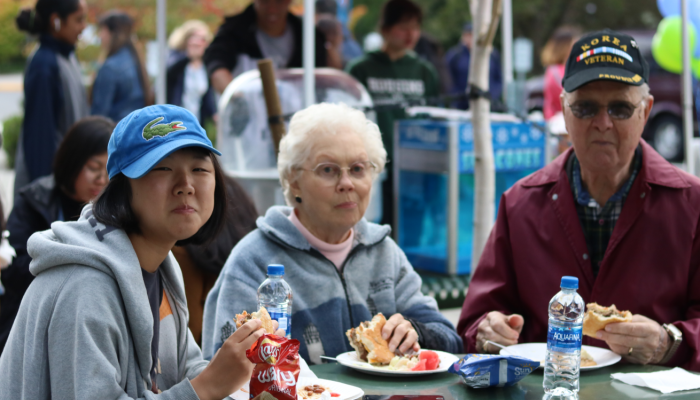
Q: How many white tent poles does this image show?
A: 4